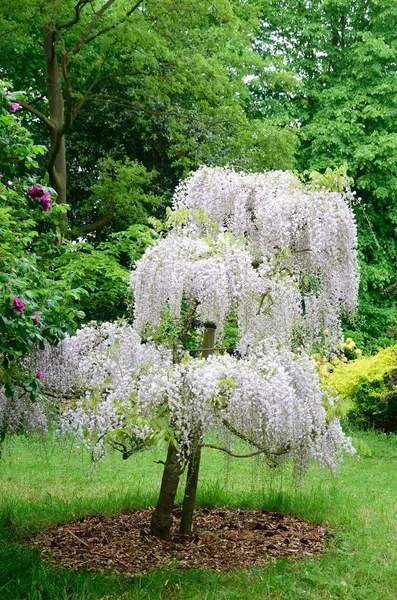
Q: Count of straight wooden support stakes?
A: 1